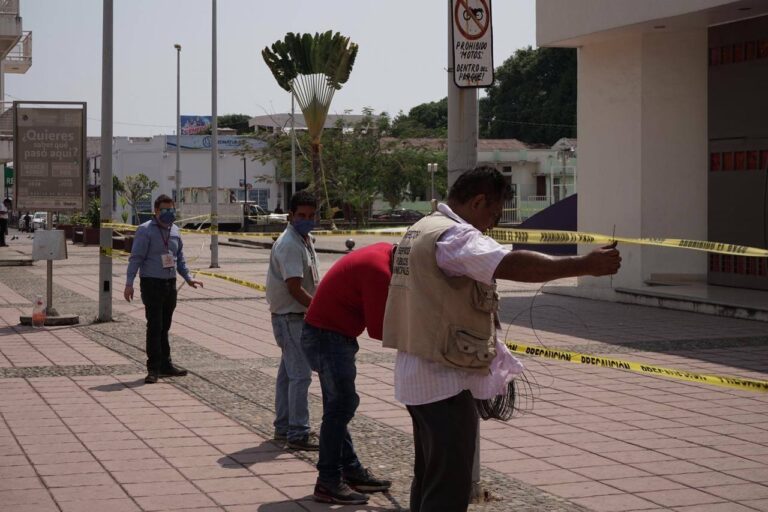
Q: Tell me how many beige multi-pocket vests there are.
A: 1